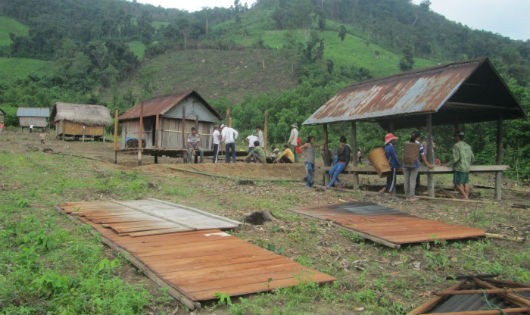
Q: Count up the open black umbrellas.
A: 0